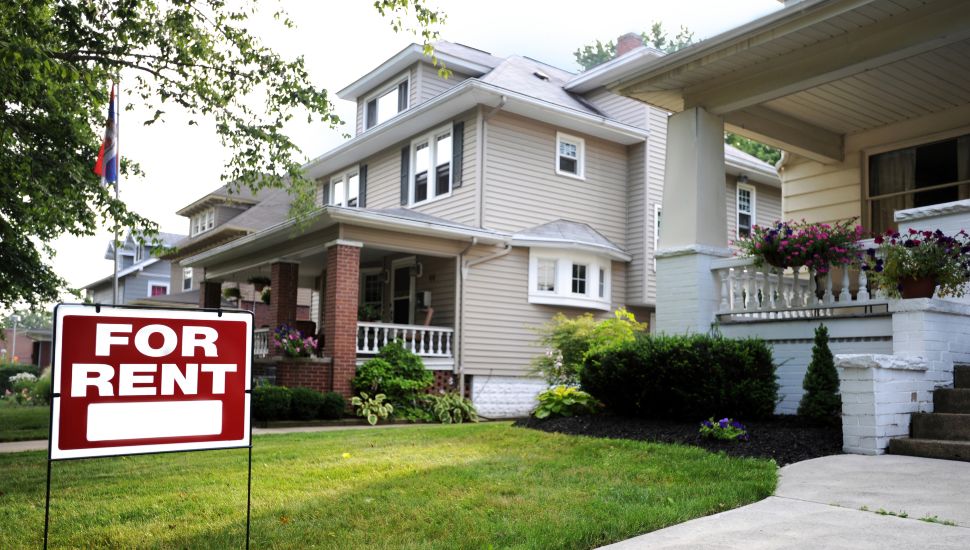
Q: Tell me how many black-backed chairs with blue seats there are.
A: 0